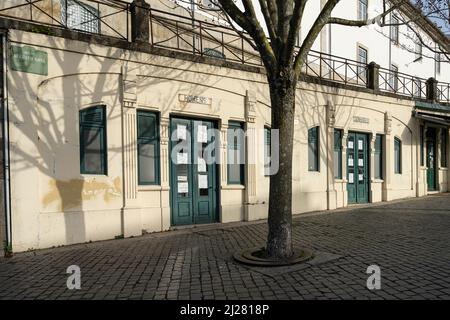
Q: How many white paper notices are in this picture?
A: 13